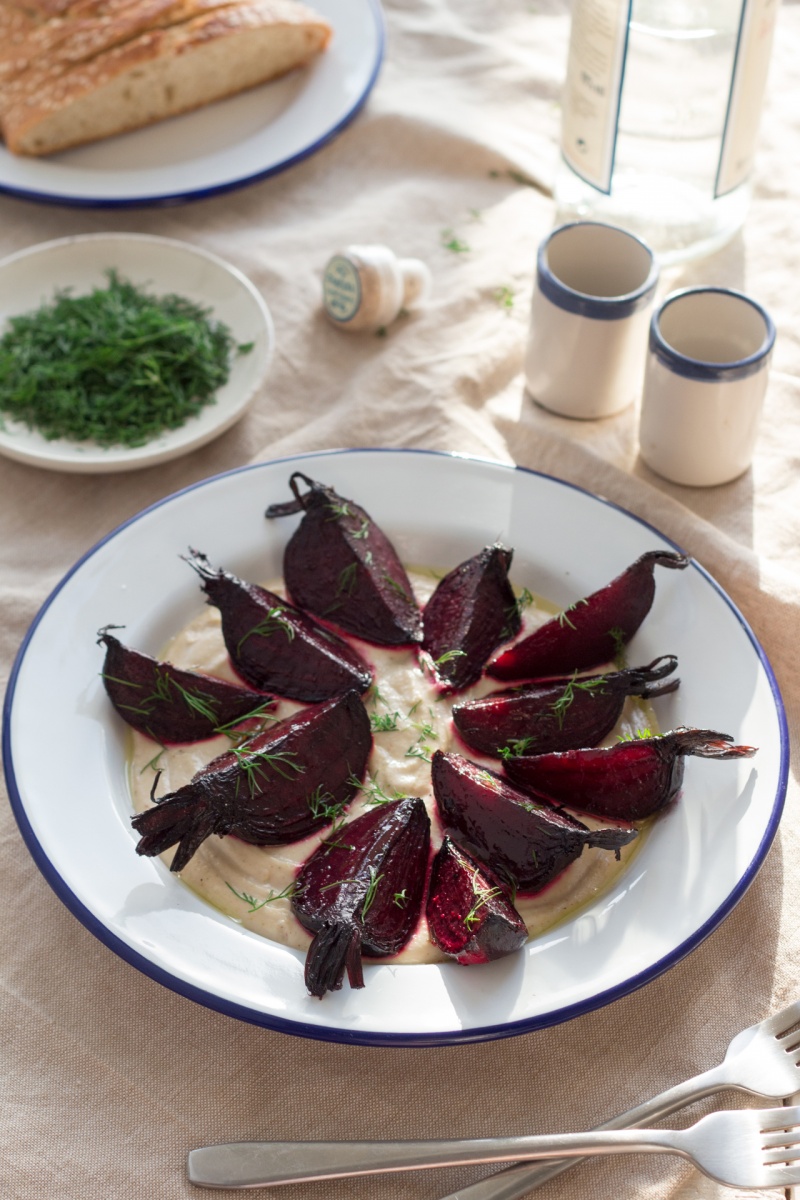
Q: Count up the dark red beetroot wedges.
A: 11